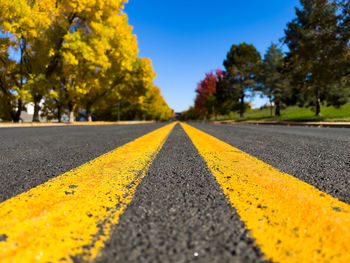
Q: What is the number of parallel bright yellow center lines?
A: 2